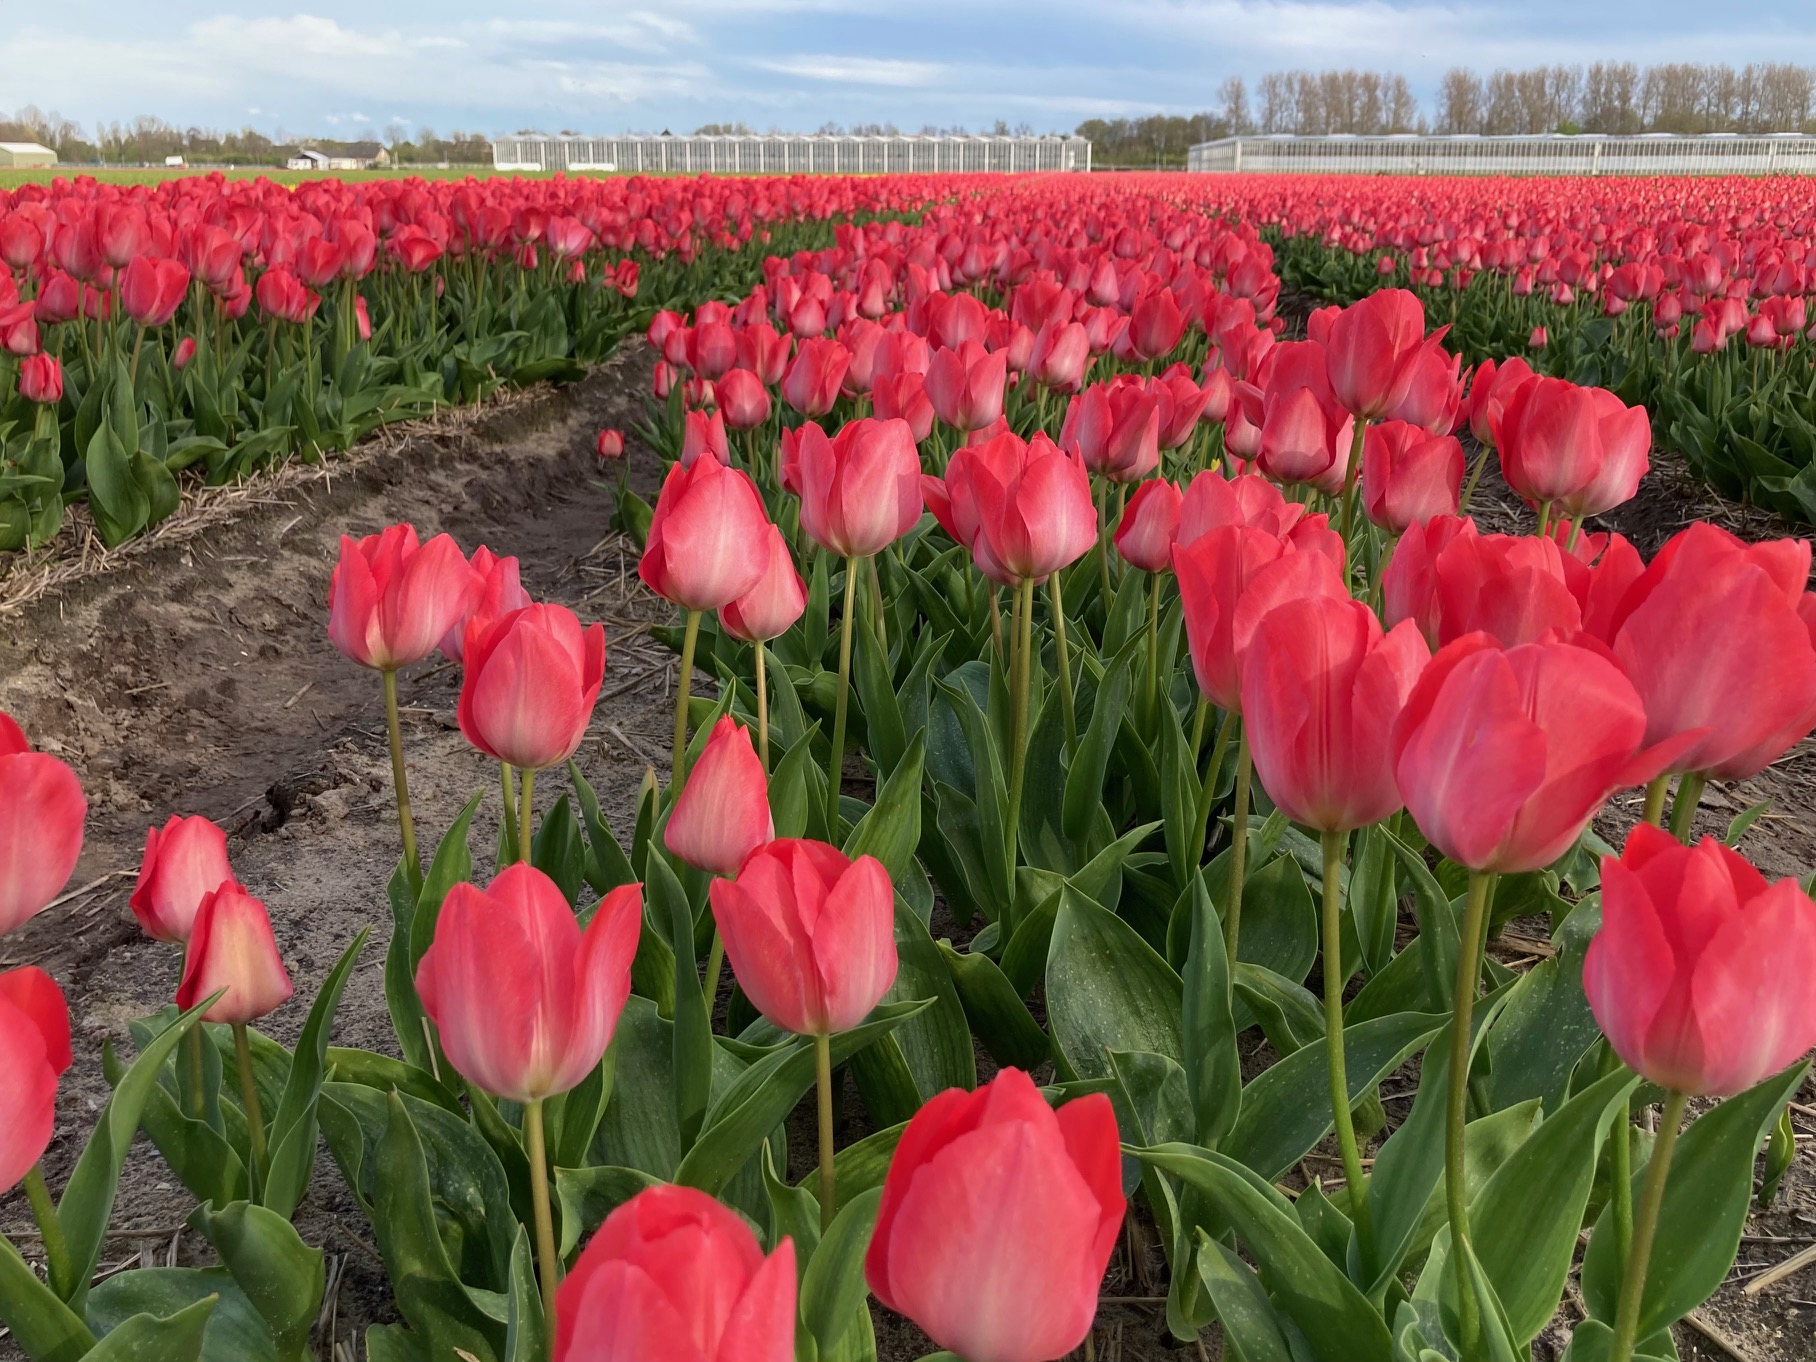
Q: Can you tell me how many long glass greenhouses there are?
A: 2